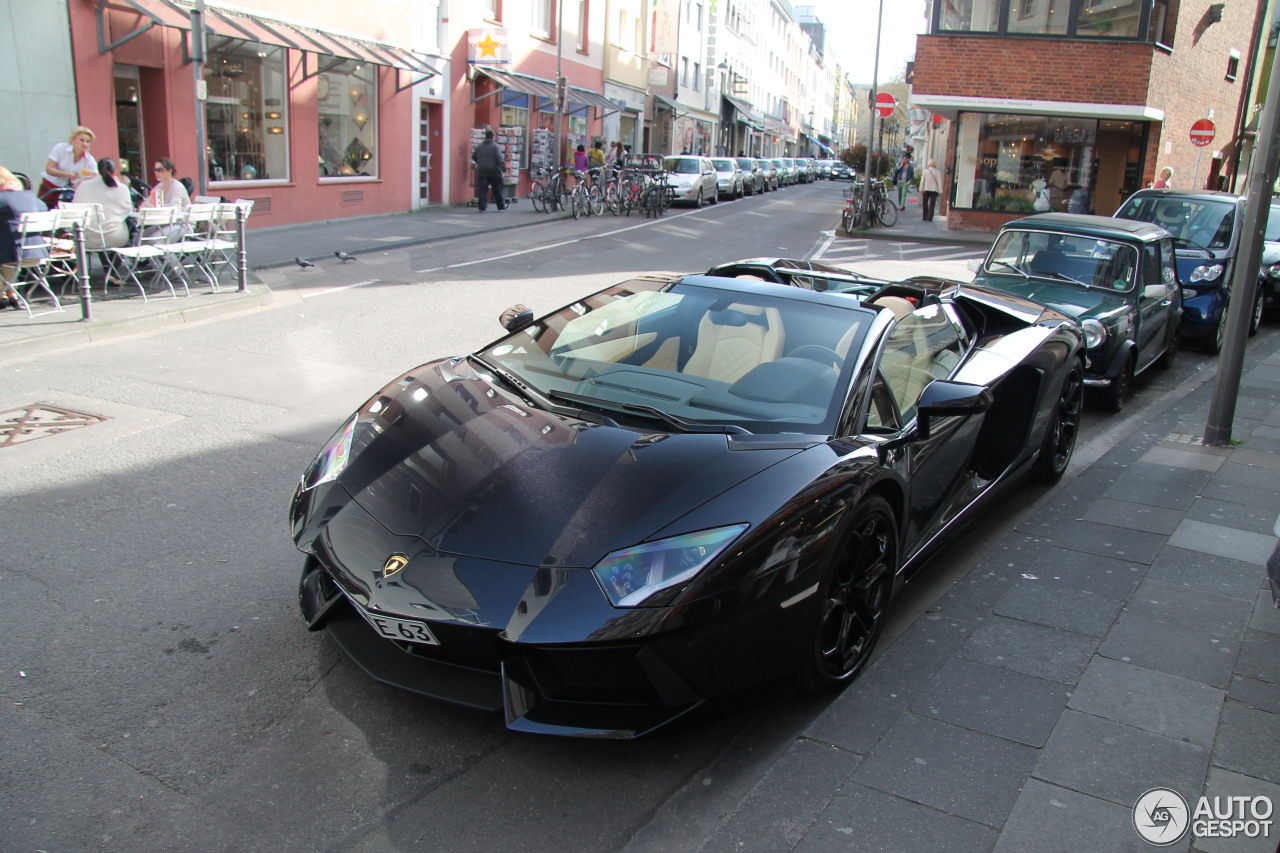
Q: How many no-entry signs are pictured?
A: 2